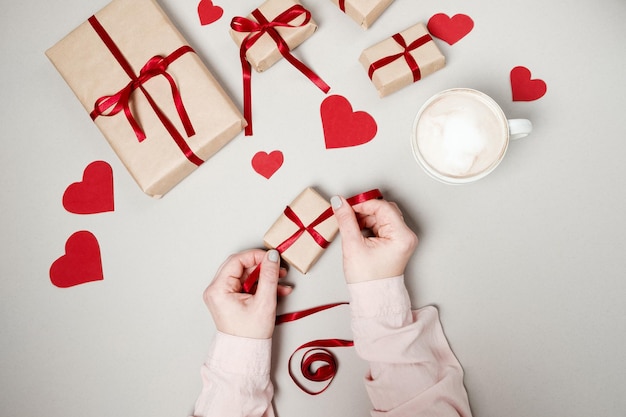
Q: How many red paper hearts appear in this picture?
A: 7